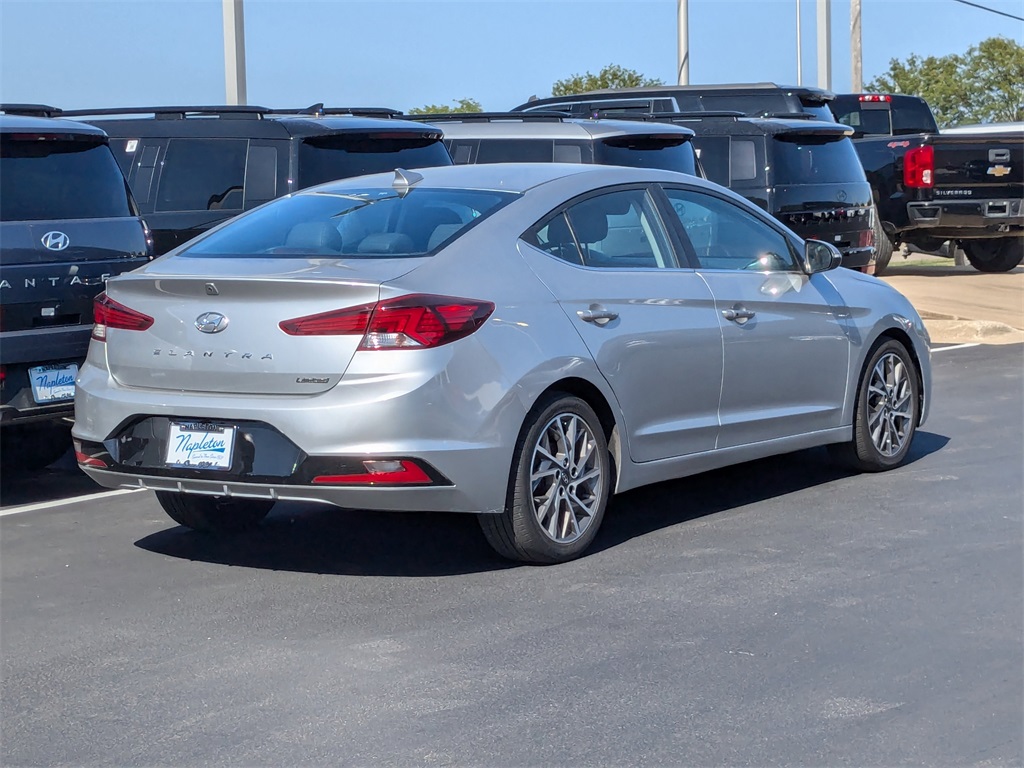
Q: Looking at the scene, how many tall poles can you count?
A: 5